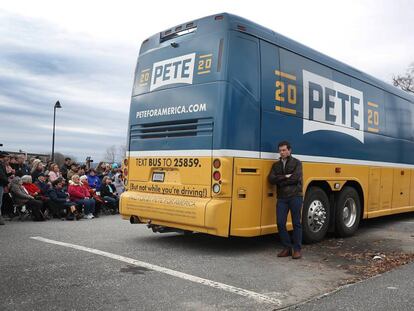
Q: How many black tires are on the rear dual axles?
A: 2